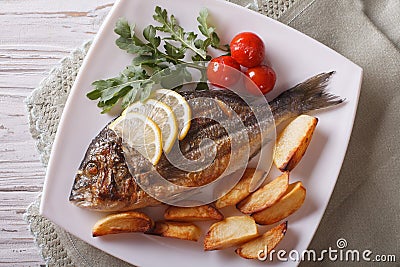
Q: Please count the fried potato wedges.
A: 9